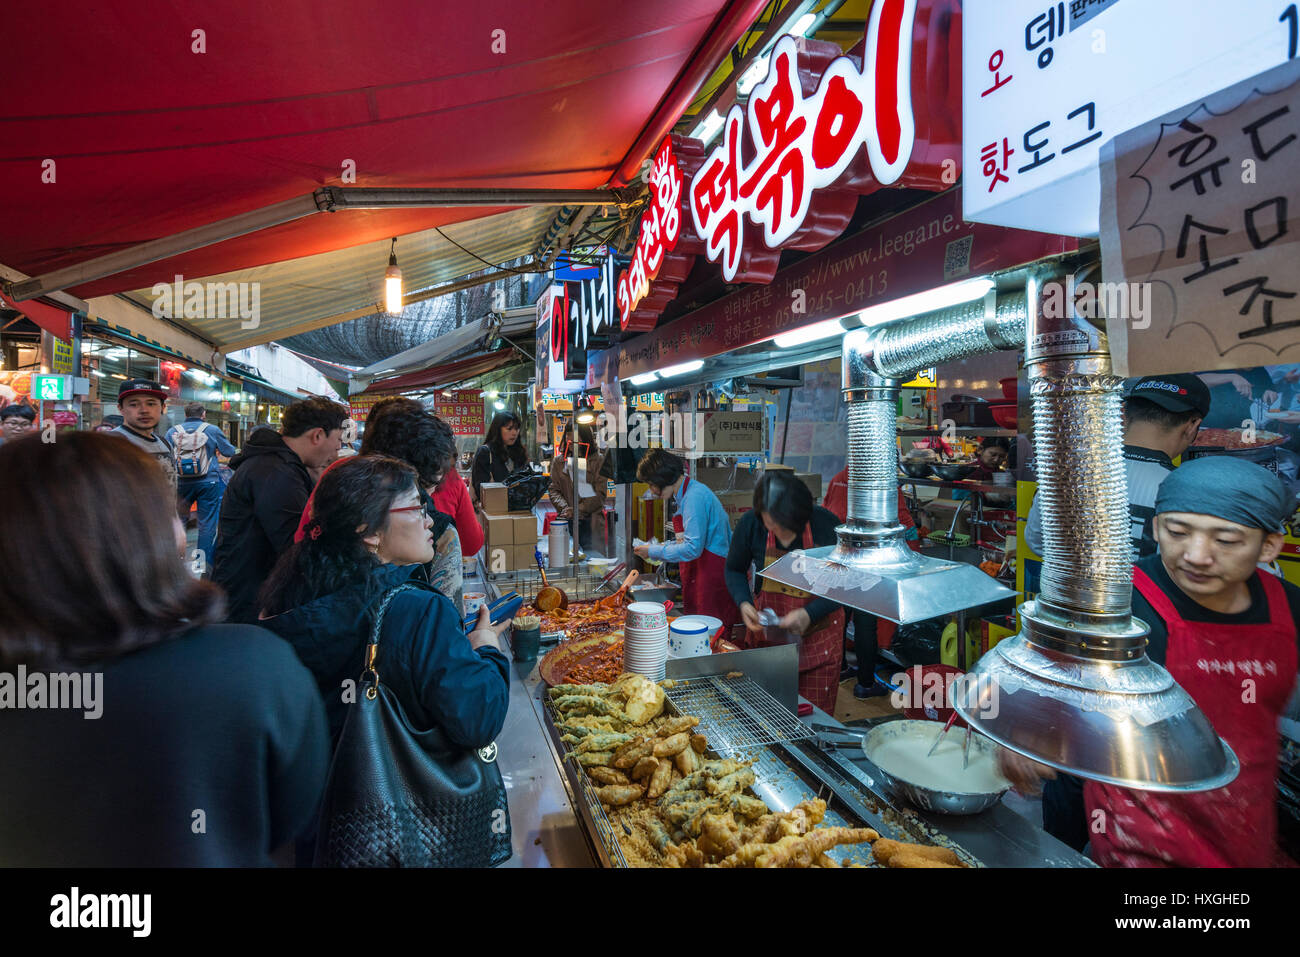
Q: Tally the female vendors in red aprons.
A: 2